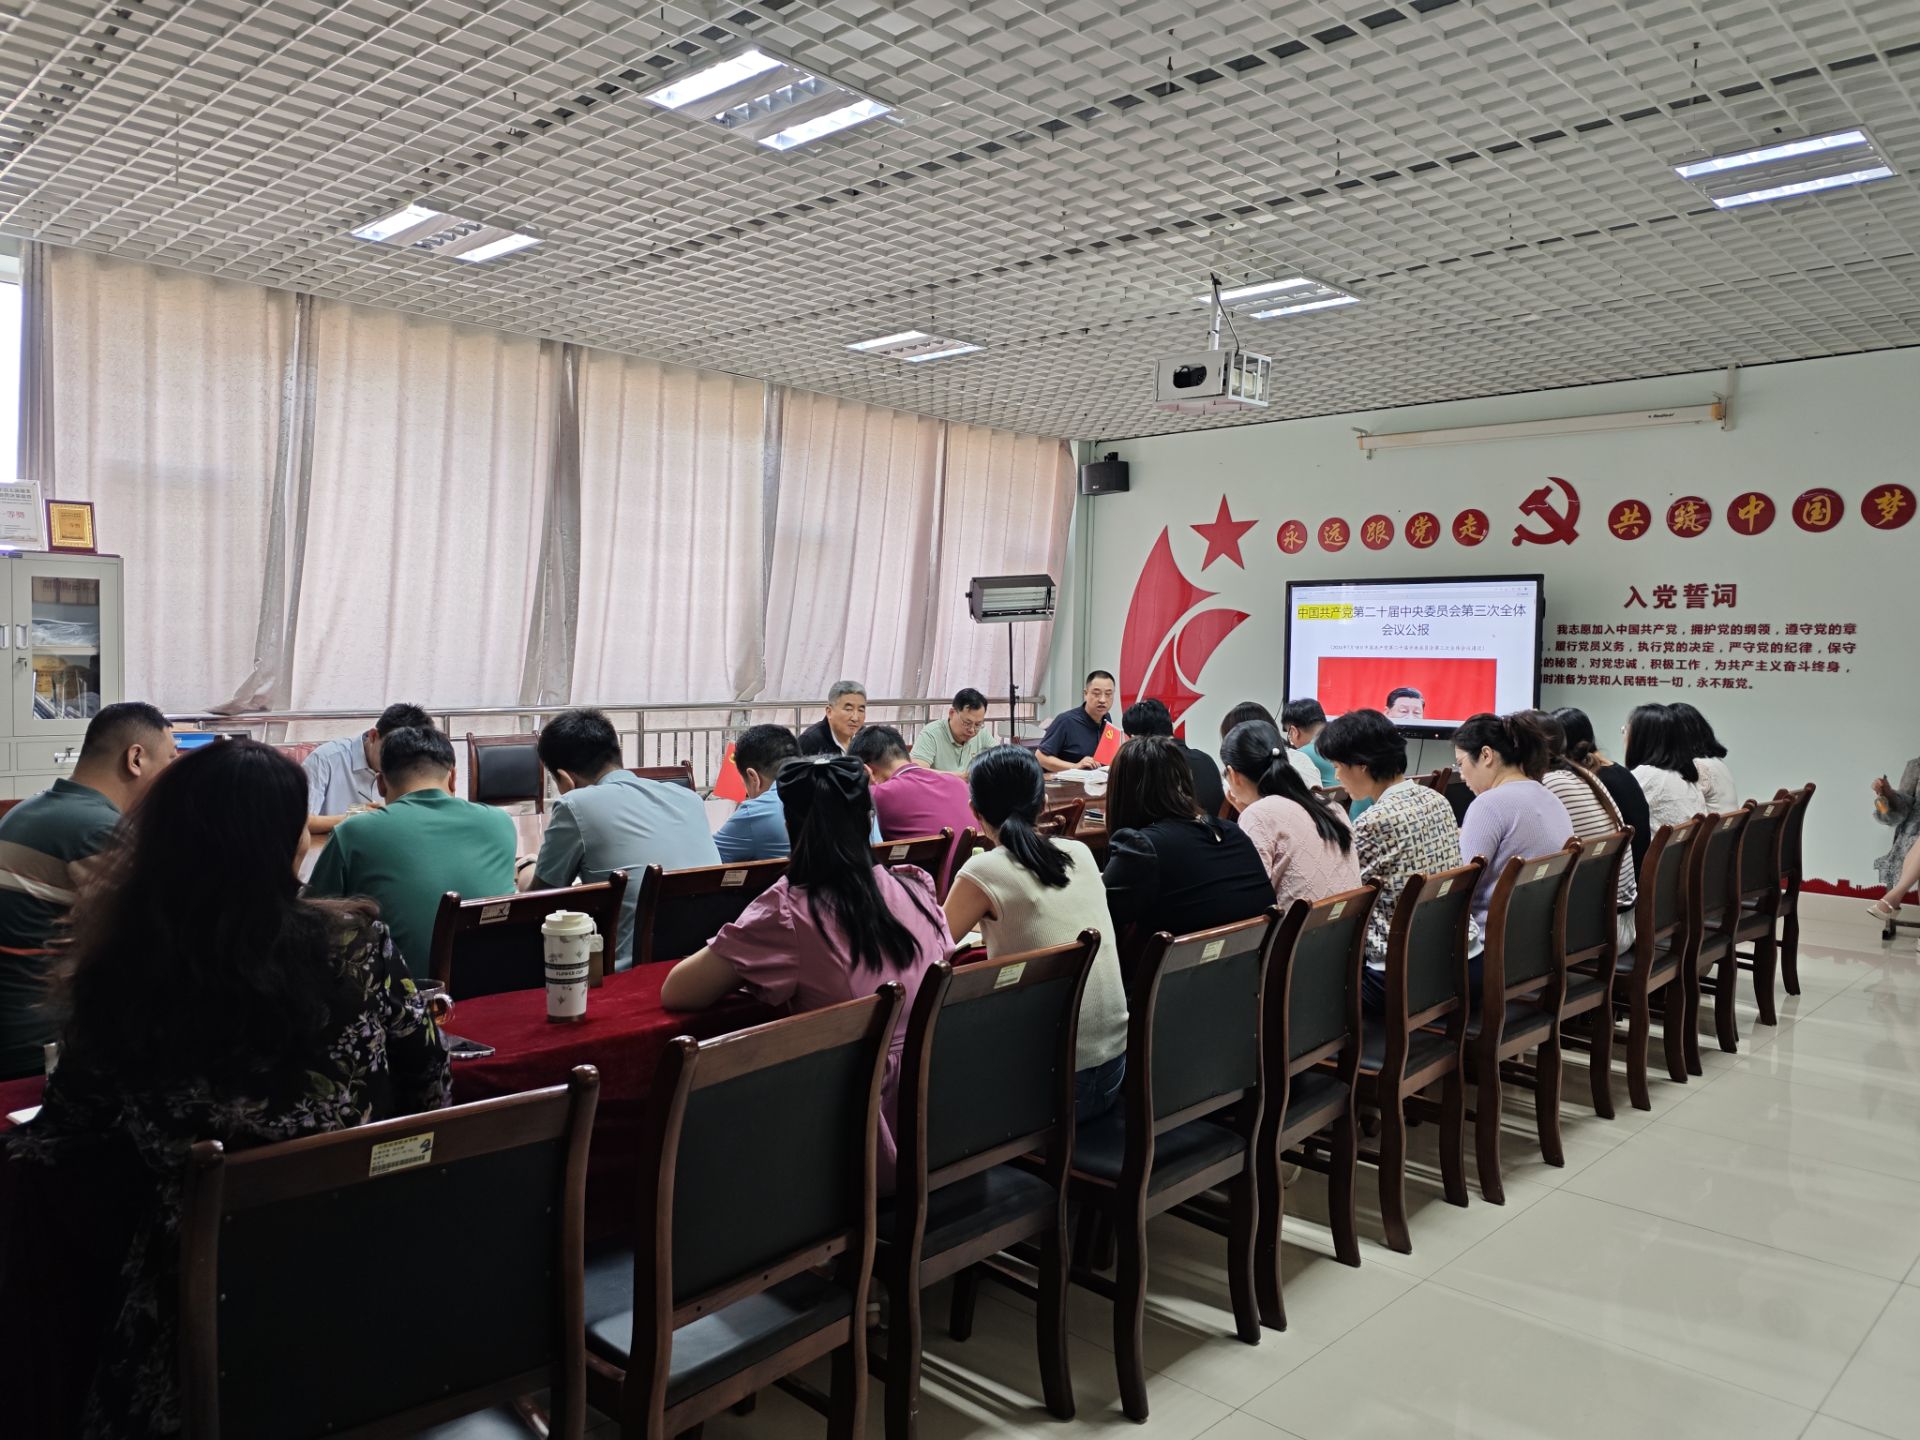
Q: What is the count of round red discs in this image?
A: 10